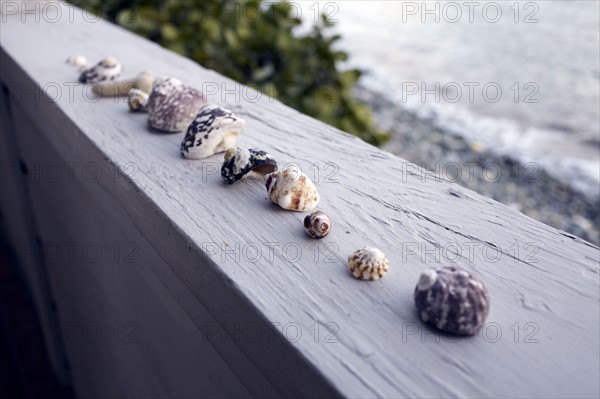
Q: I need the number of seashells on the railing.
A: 11